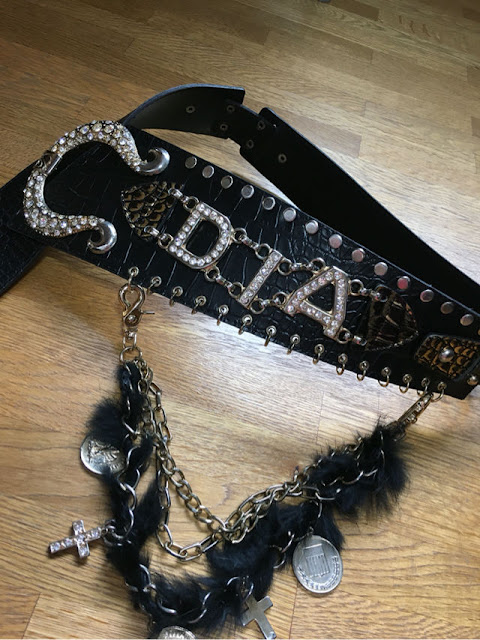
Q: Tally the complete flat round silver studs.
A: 14